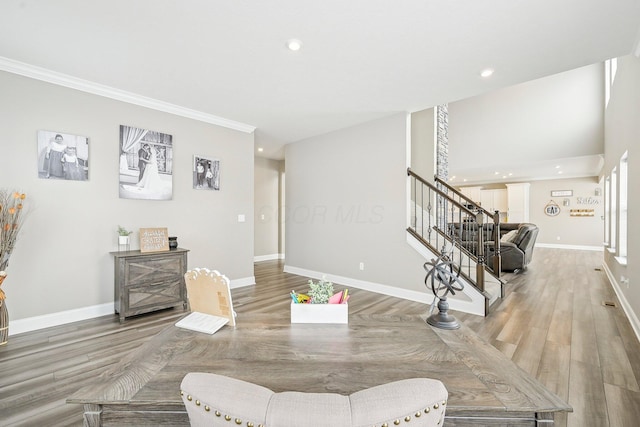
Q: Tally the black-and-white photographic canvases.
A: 3